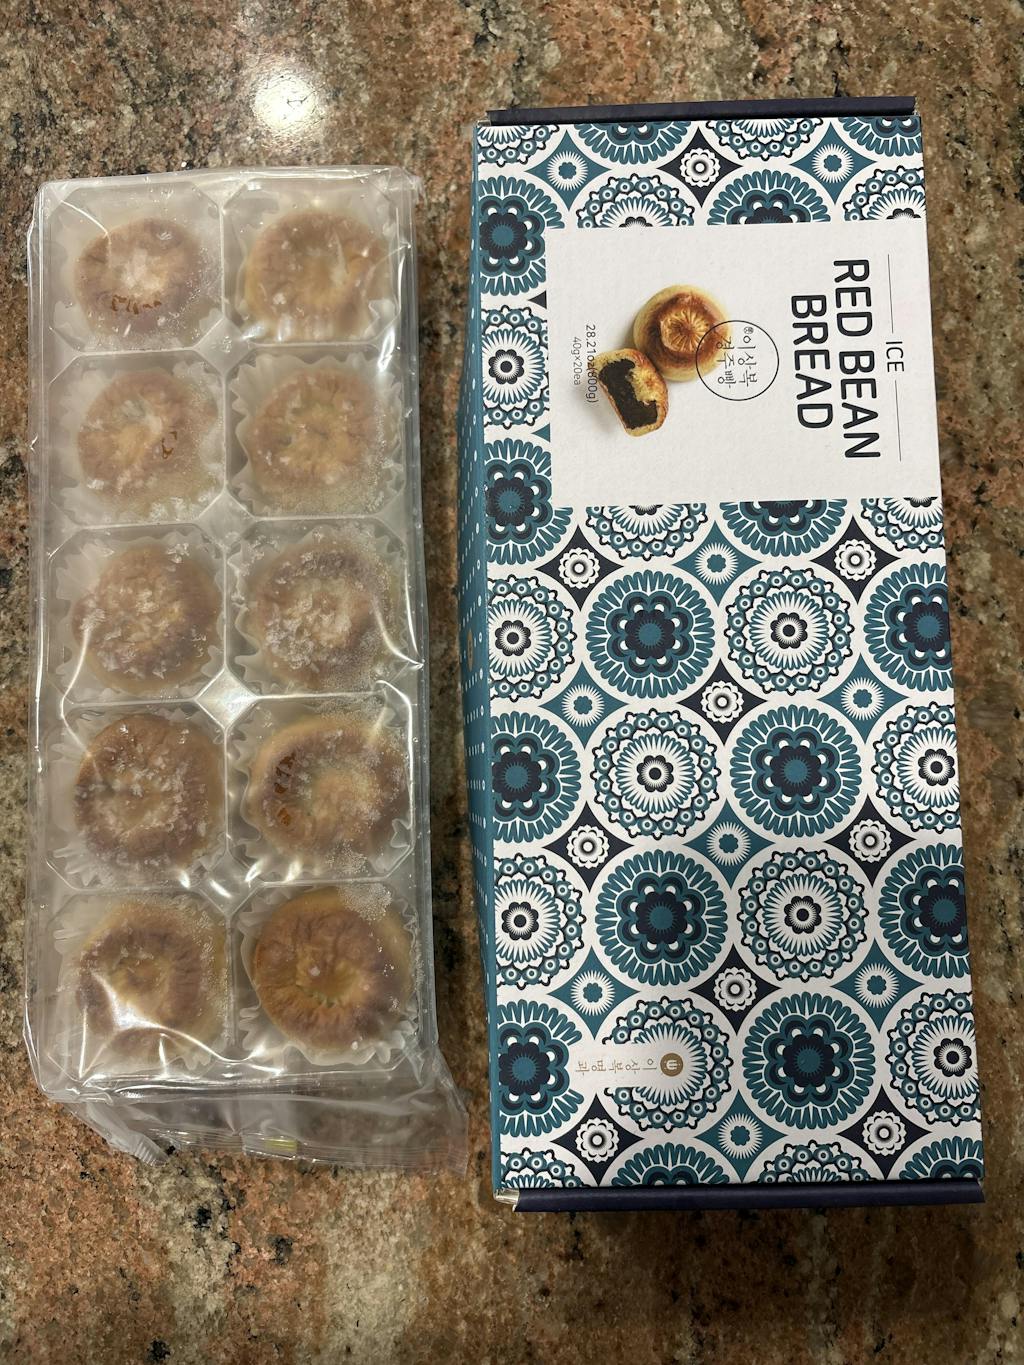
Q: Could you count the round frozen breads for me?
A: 10